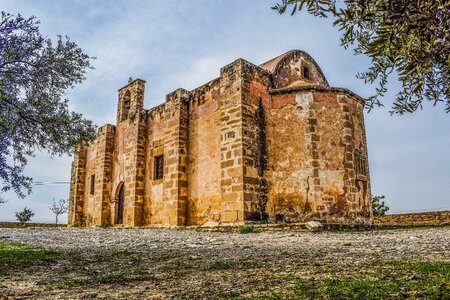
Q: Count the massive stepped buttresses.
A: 5